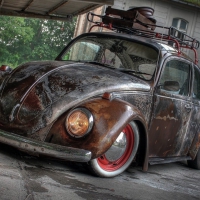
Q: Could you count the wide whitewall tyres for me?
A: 1